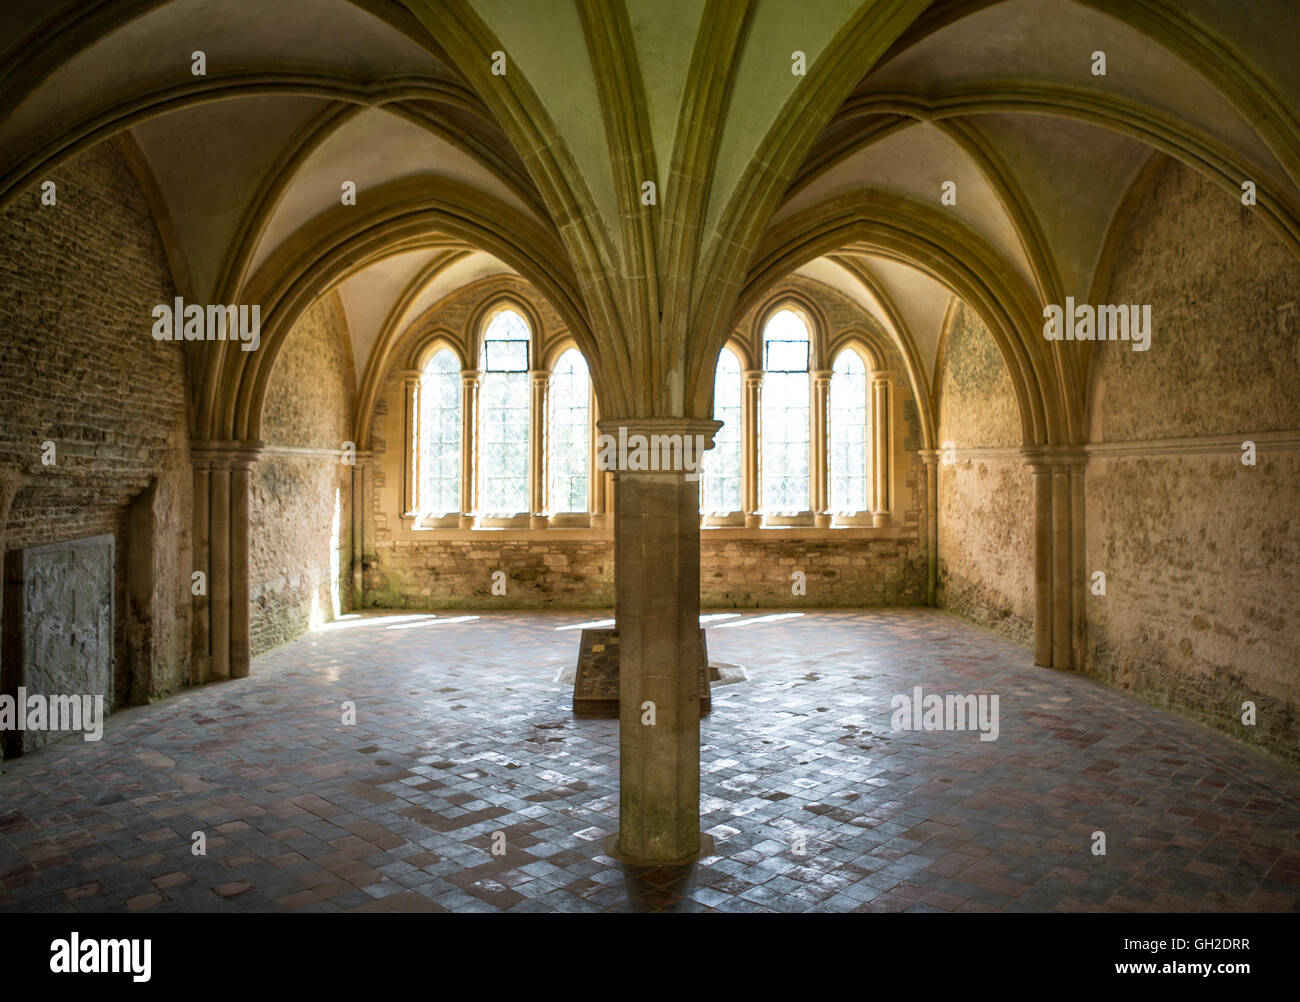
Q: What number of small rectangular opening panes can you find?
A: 2